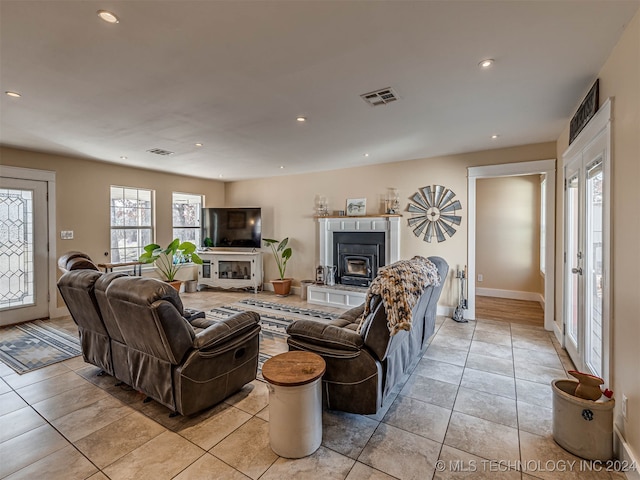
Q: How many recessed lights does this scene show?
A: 10